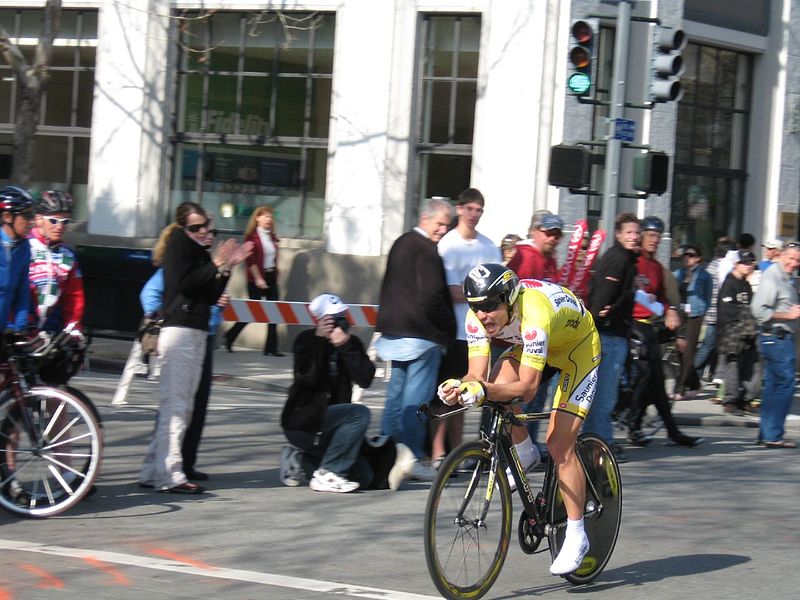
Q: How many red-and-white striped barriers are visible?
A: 1